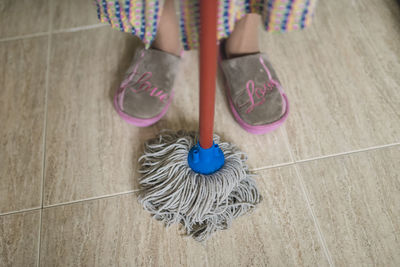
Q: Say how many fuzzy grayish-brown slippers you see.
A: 2